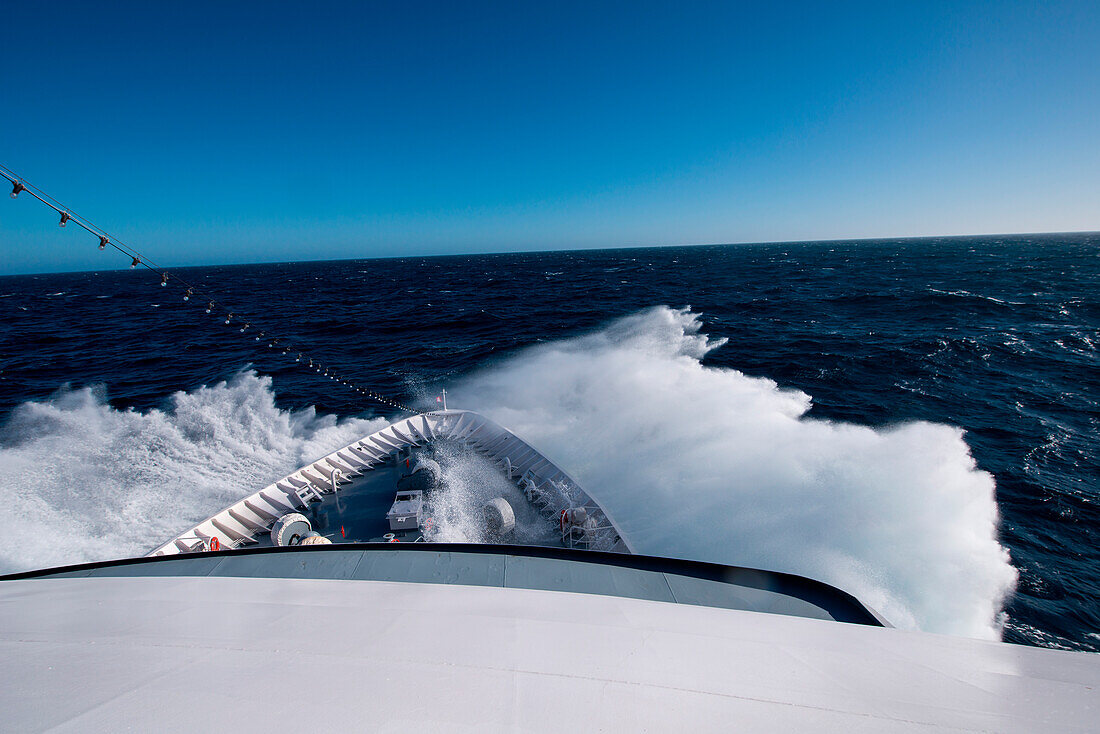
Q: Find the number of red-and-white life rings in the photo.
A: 2